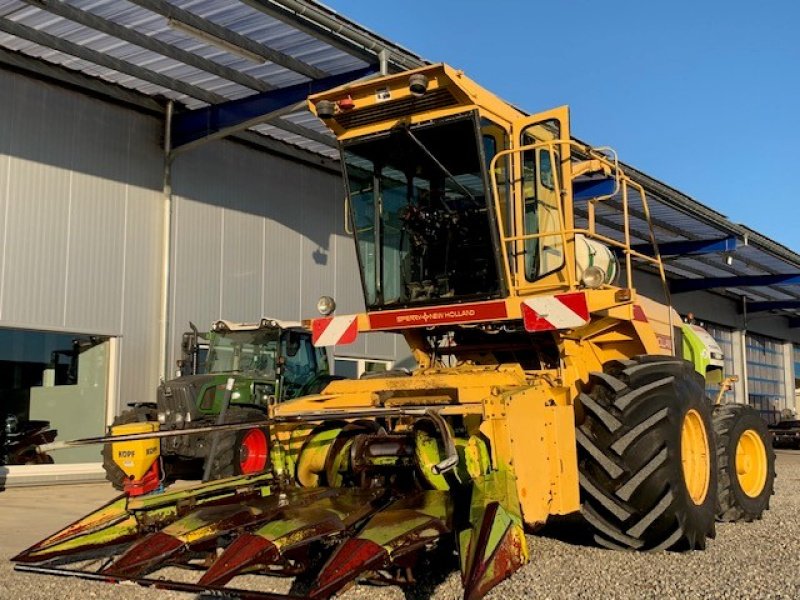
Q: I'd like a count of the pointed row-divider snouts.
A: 5